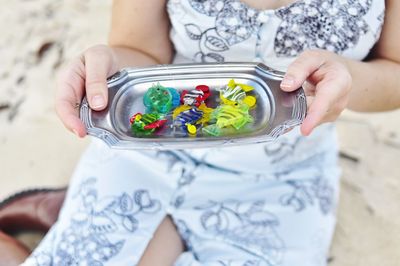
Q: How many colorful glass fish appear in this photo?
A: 6